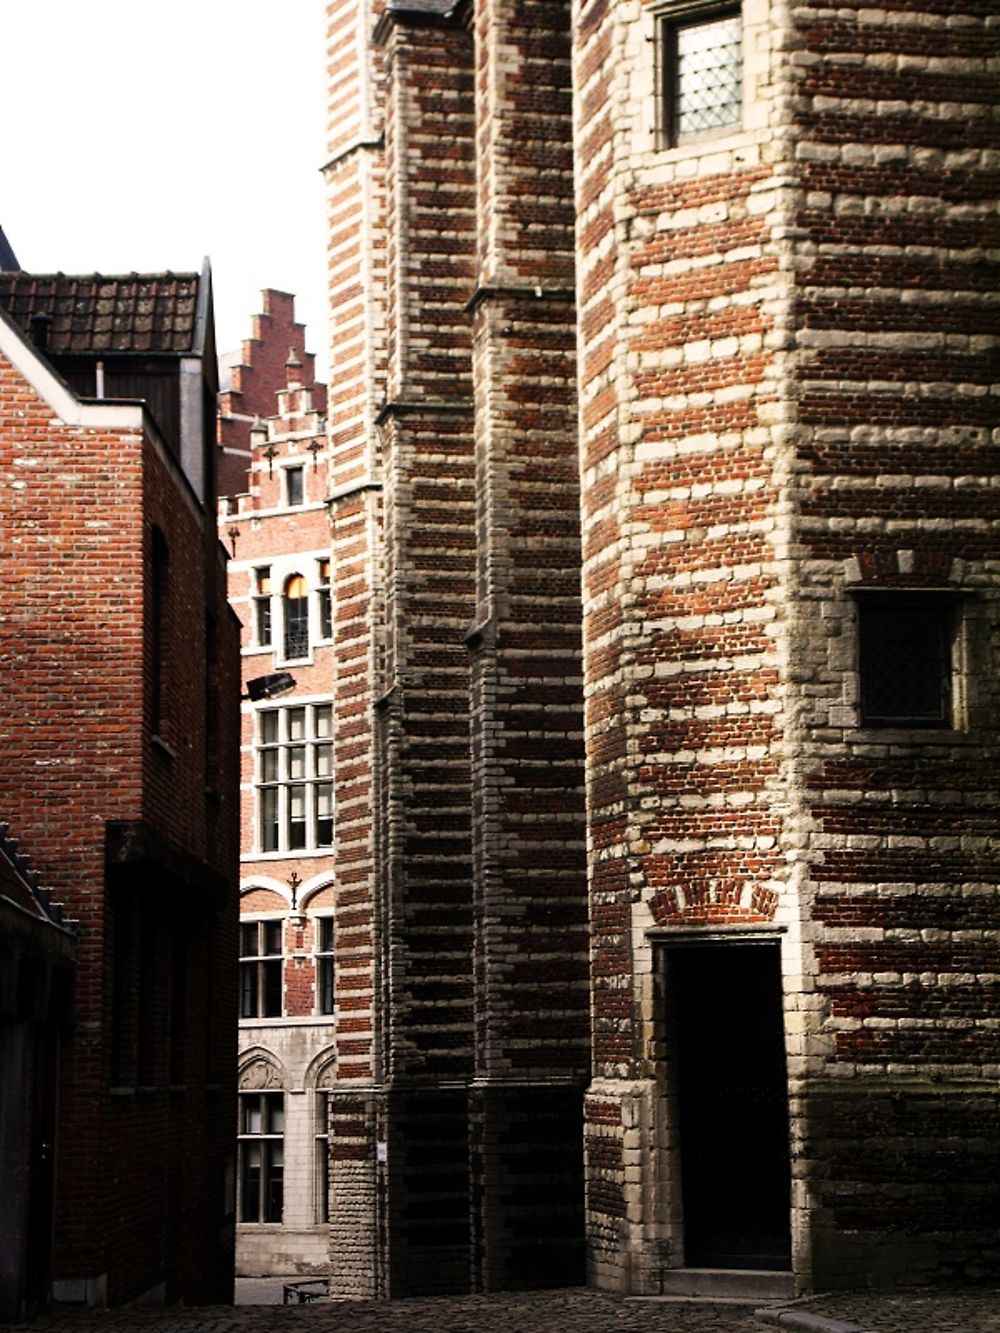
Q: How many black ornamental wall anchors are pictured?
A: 4